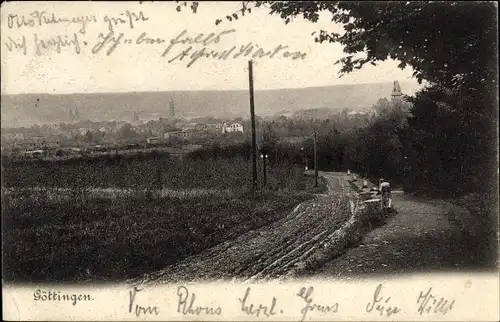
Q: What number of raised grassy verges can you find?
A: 1